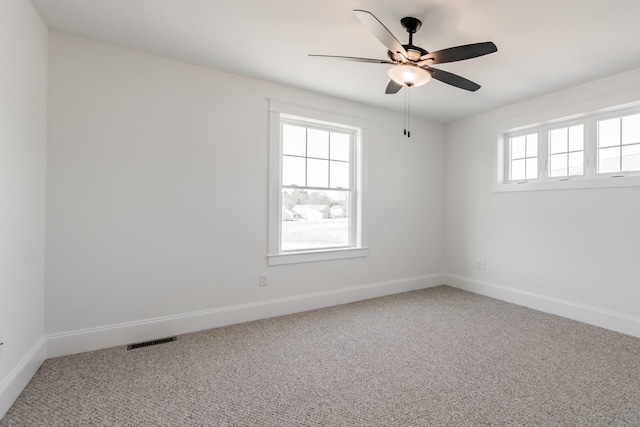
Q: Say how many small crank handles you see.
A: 3